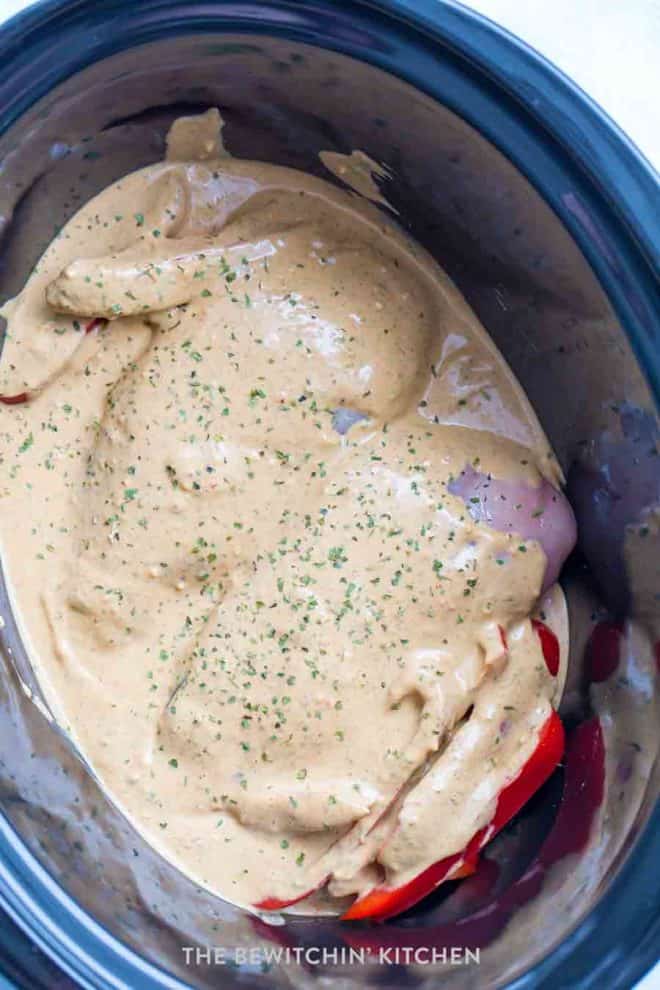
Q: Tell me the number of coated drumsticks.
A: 0